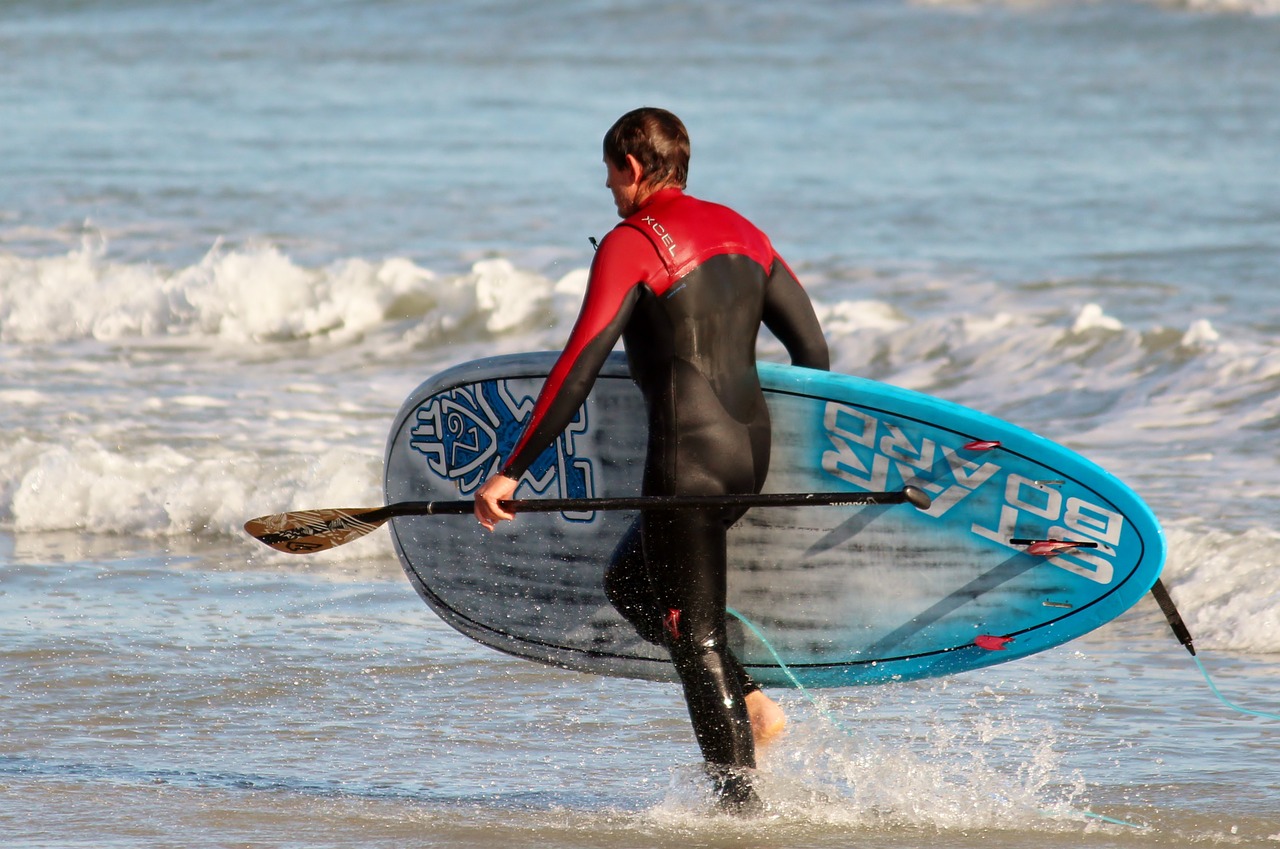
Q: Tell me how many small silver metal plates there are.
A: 2